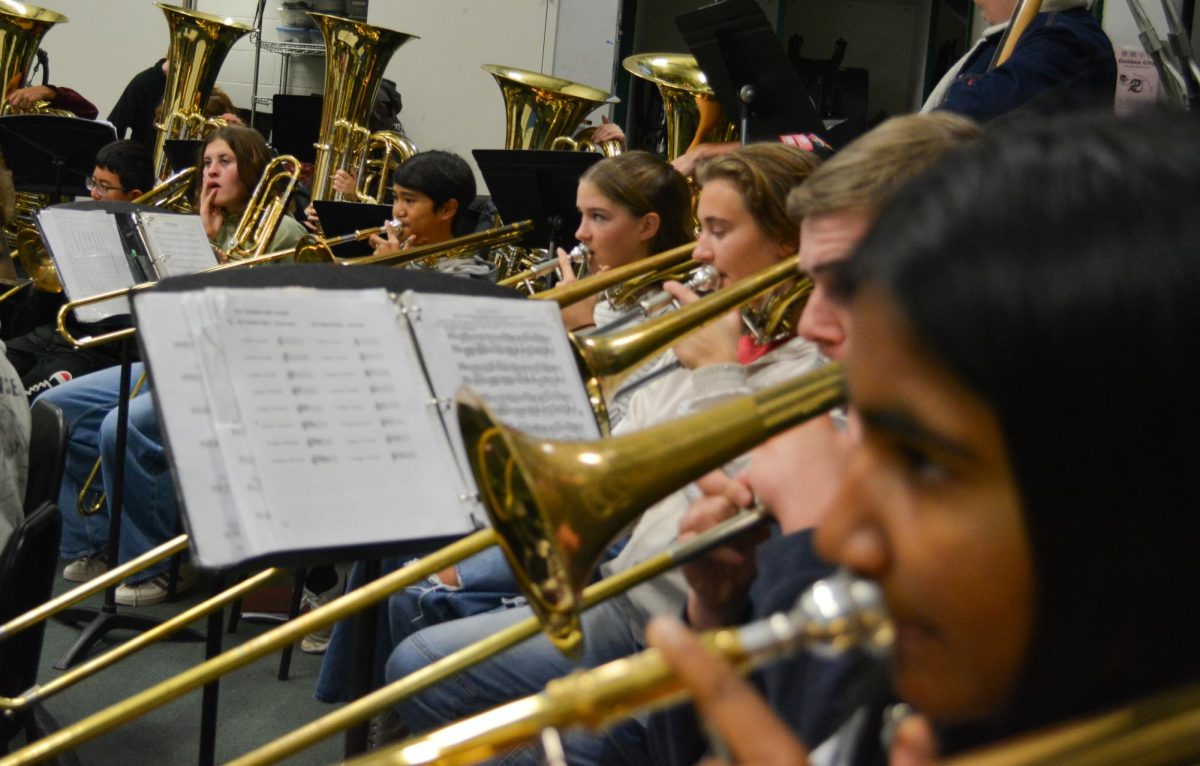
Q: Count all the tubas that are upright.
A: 5